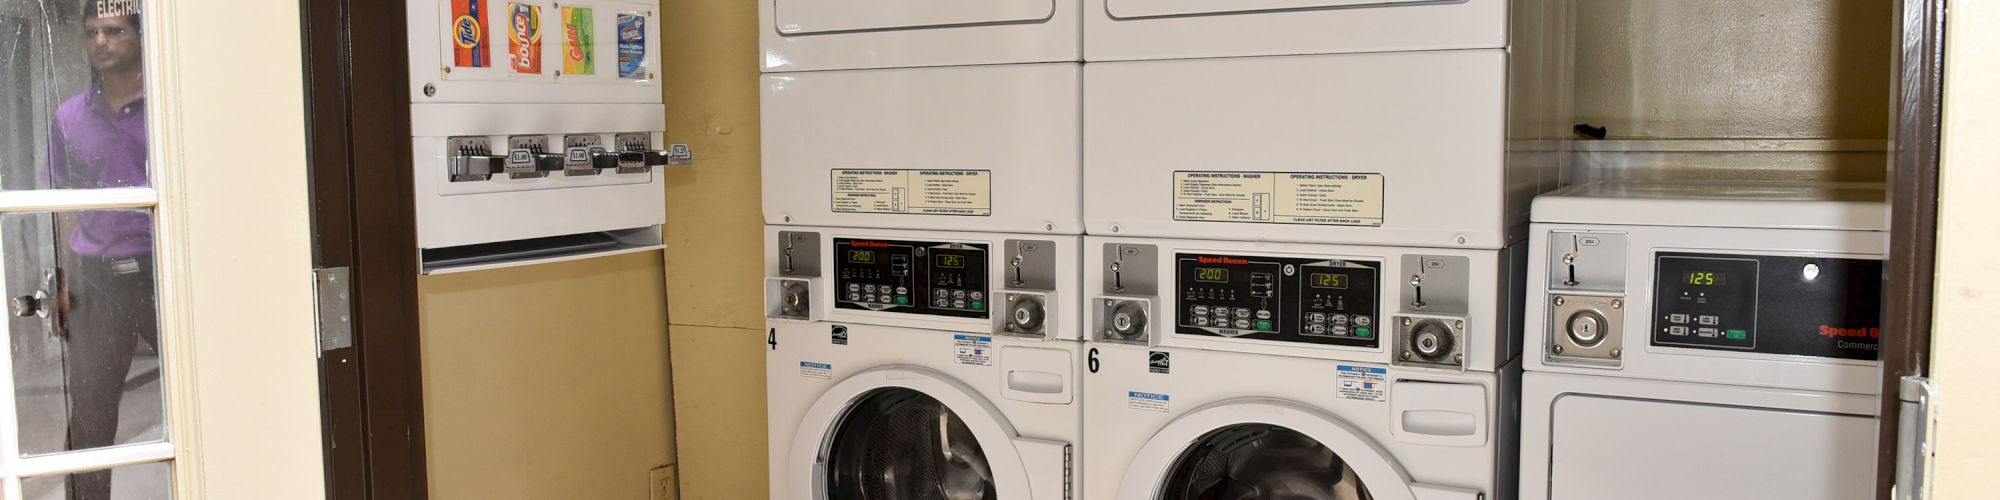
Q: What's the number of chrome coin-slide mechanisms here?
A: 4